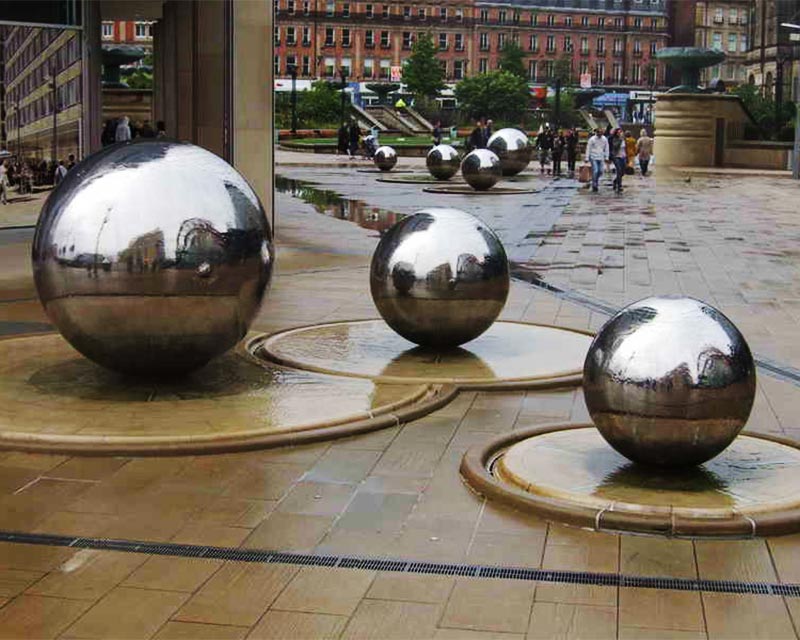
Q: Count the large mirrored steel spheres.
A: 7